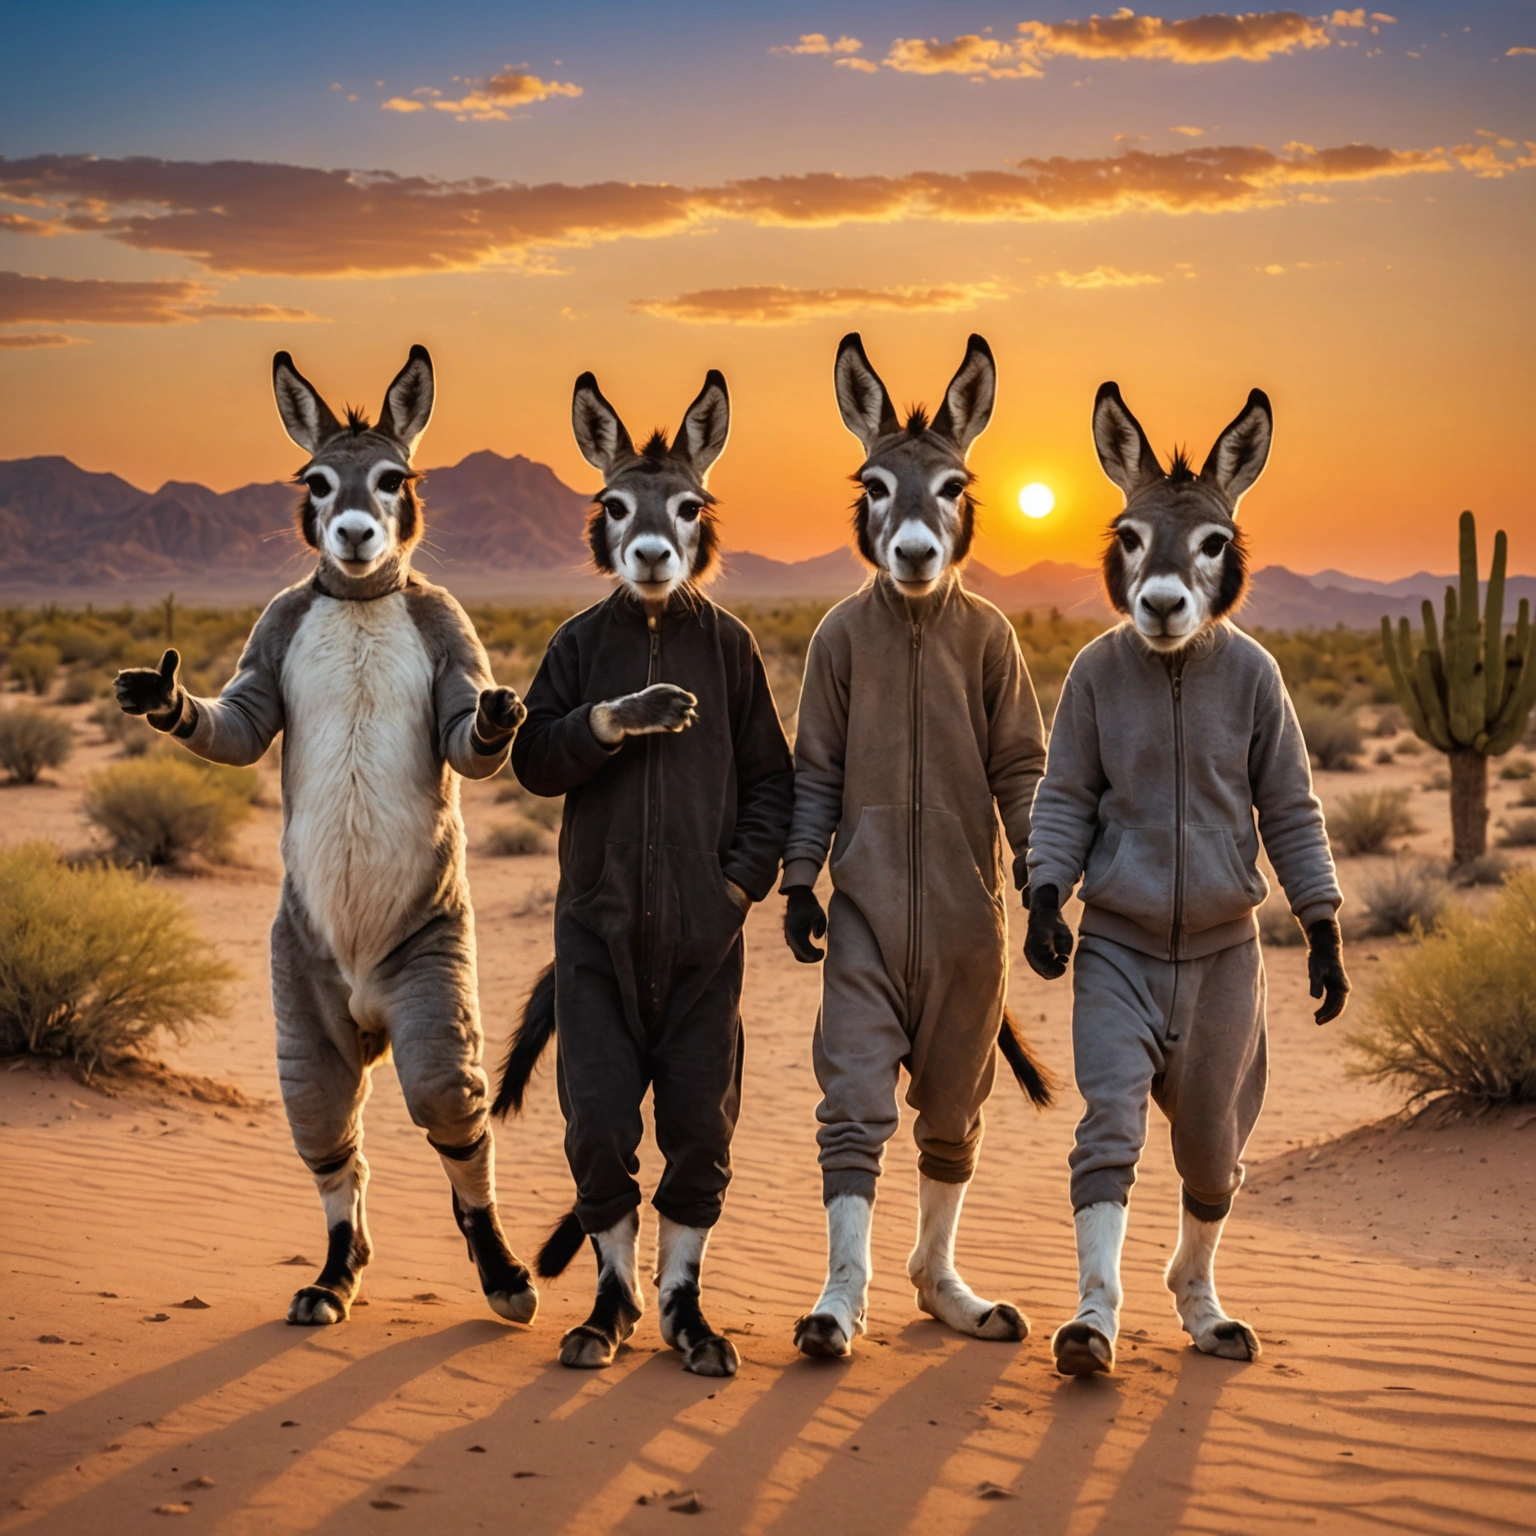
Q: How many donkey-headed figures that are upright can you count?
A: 4